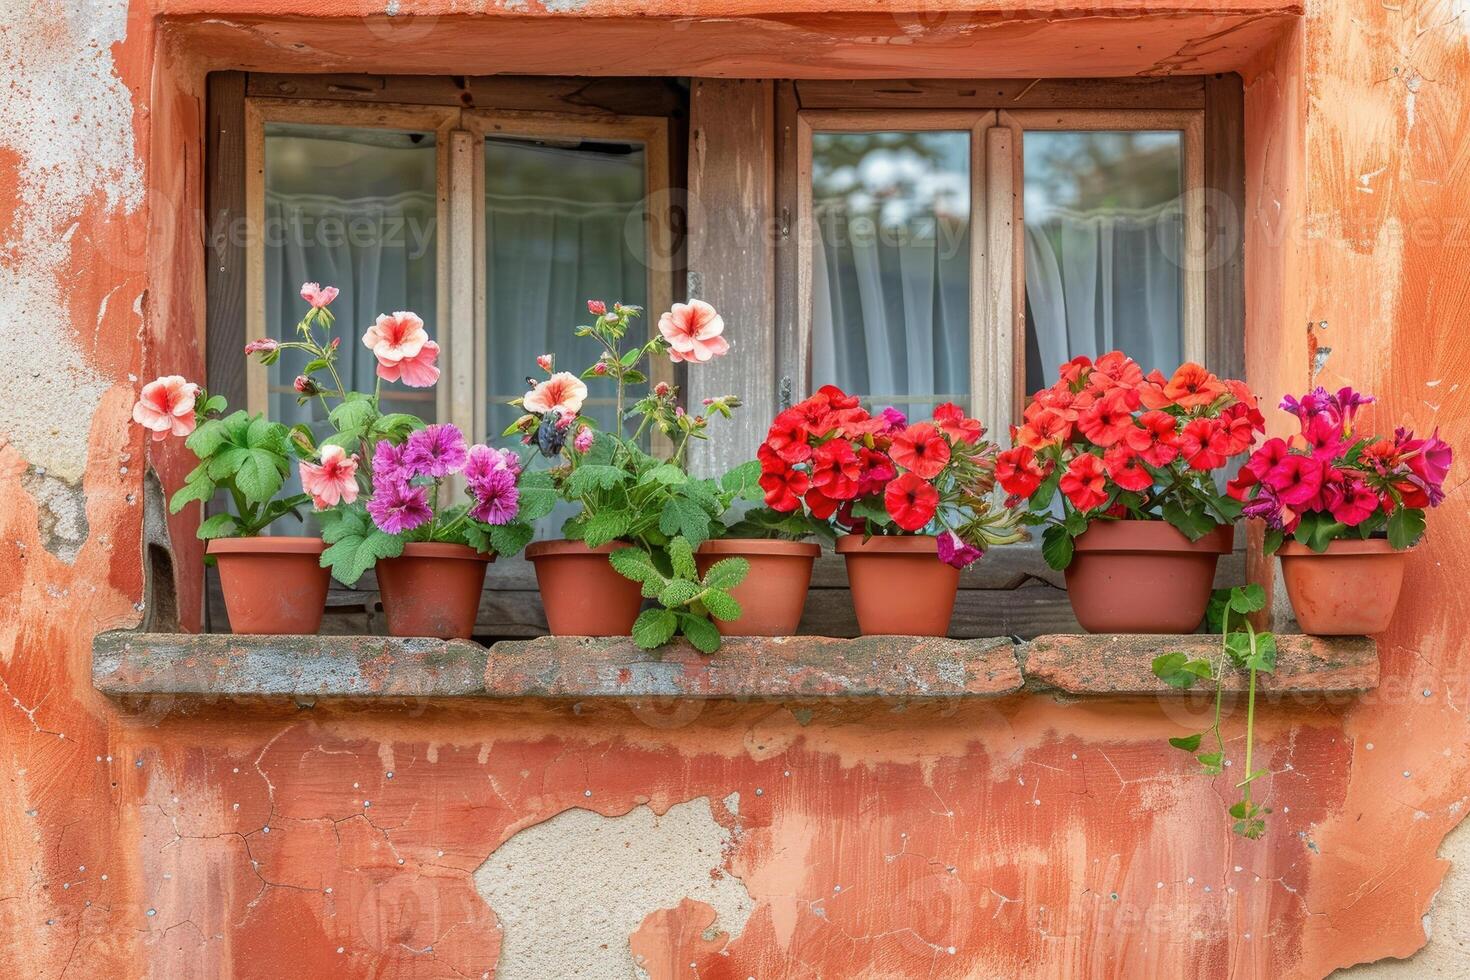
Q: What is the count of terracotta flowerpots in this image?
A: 7